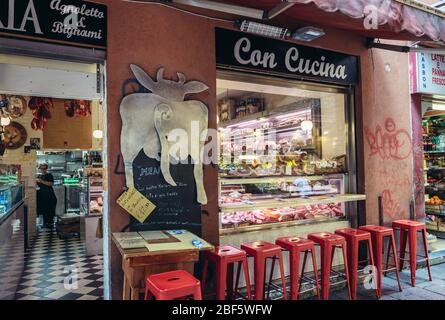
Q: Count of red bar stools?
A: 8